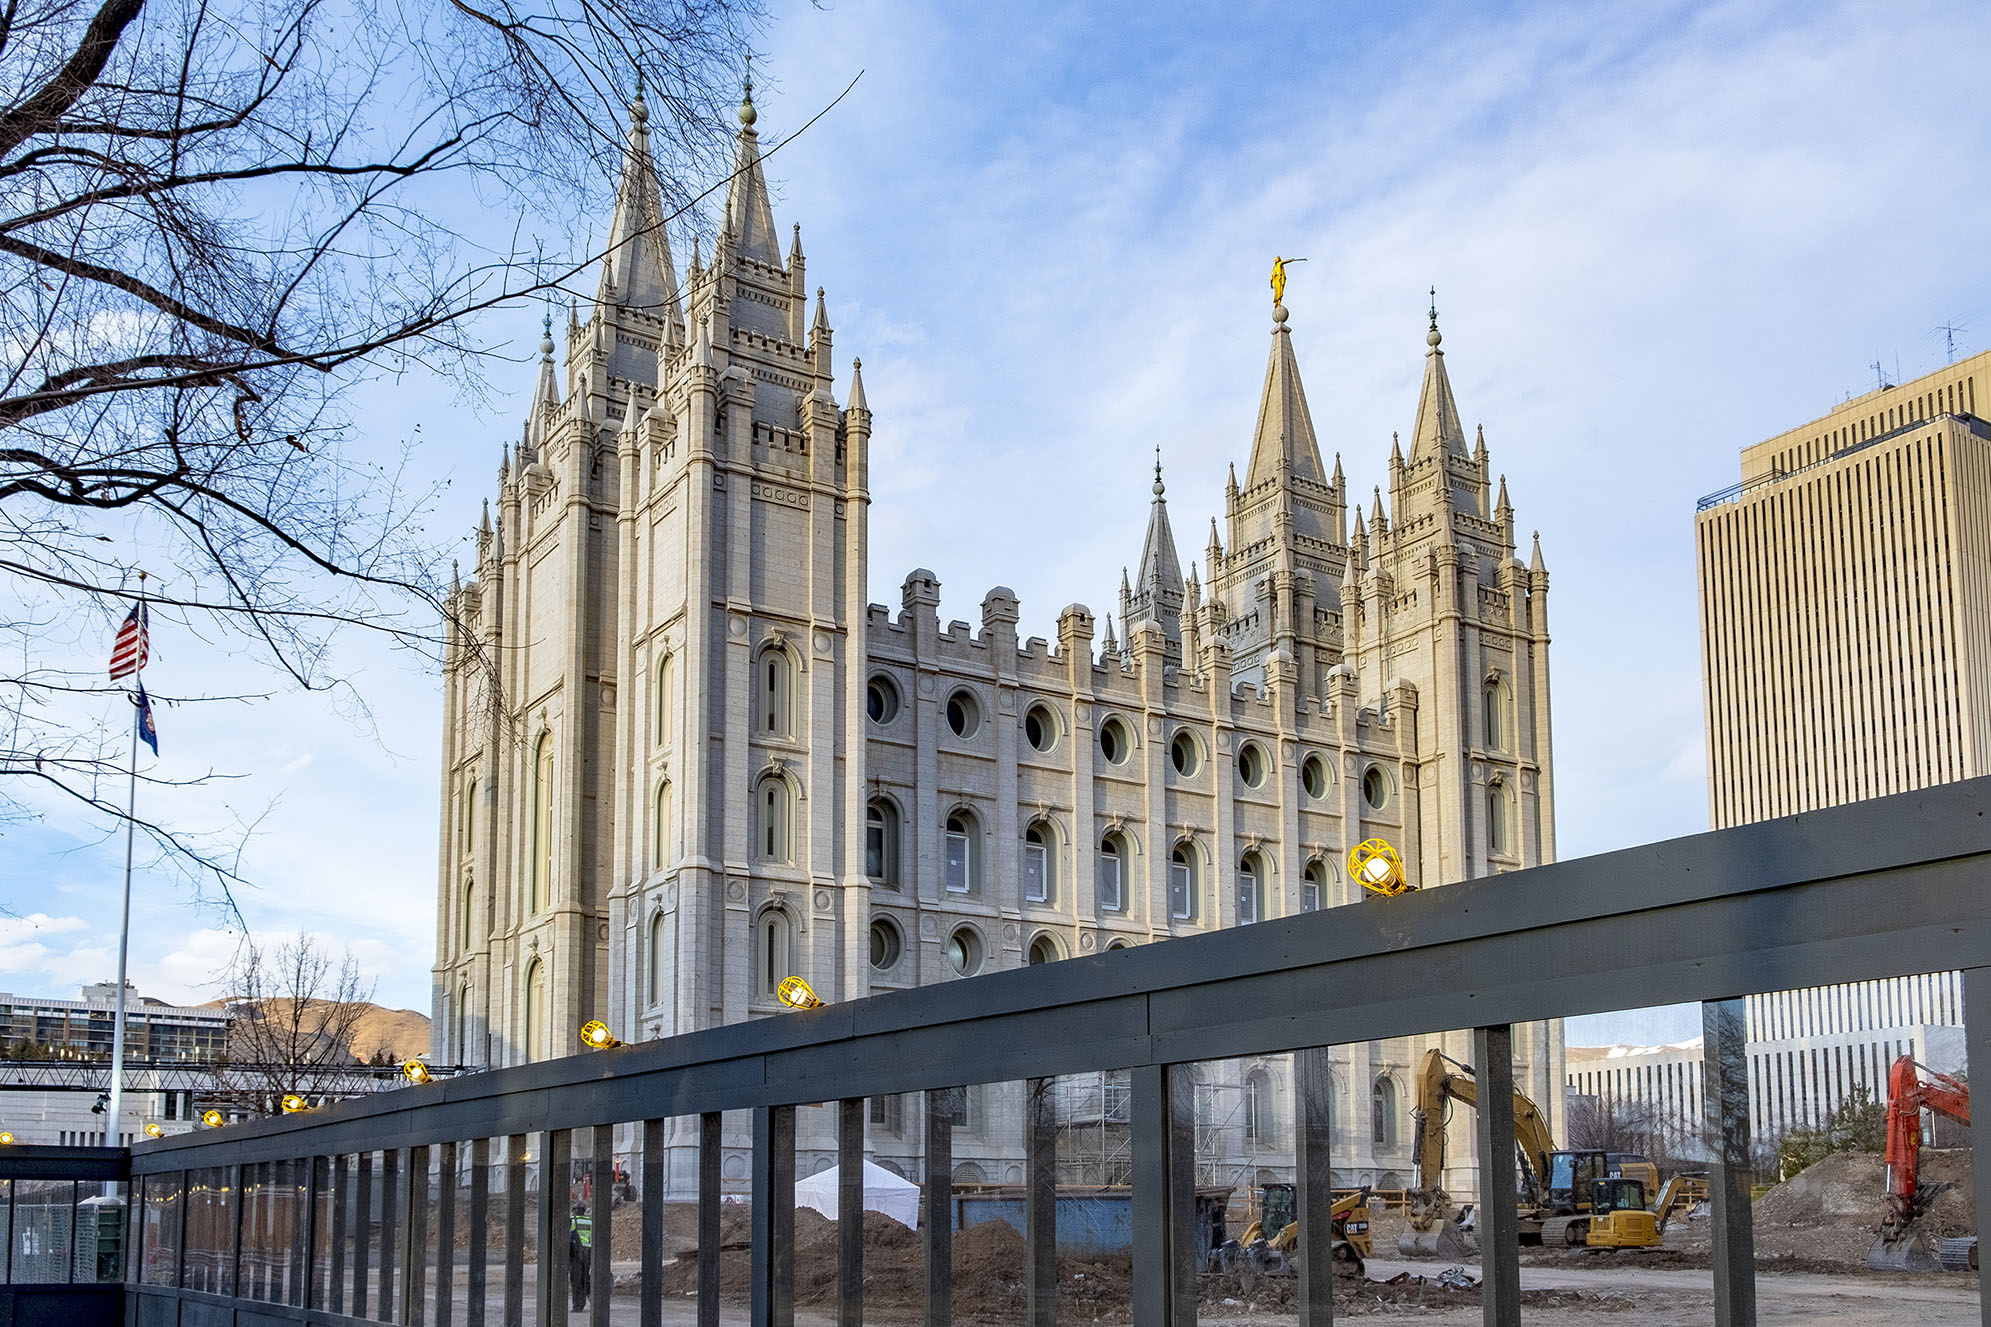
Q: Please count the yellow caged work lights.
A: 8